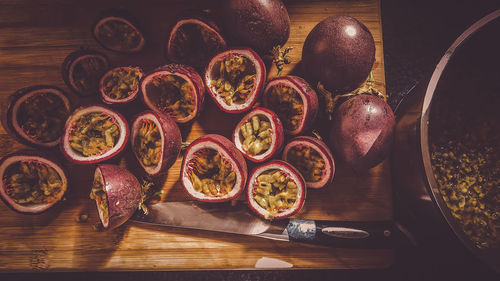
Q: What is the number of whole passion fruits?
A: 3